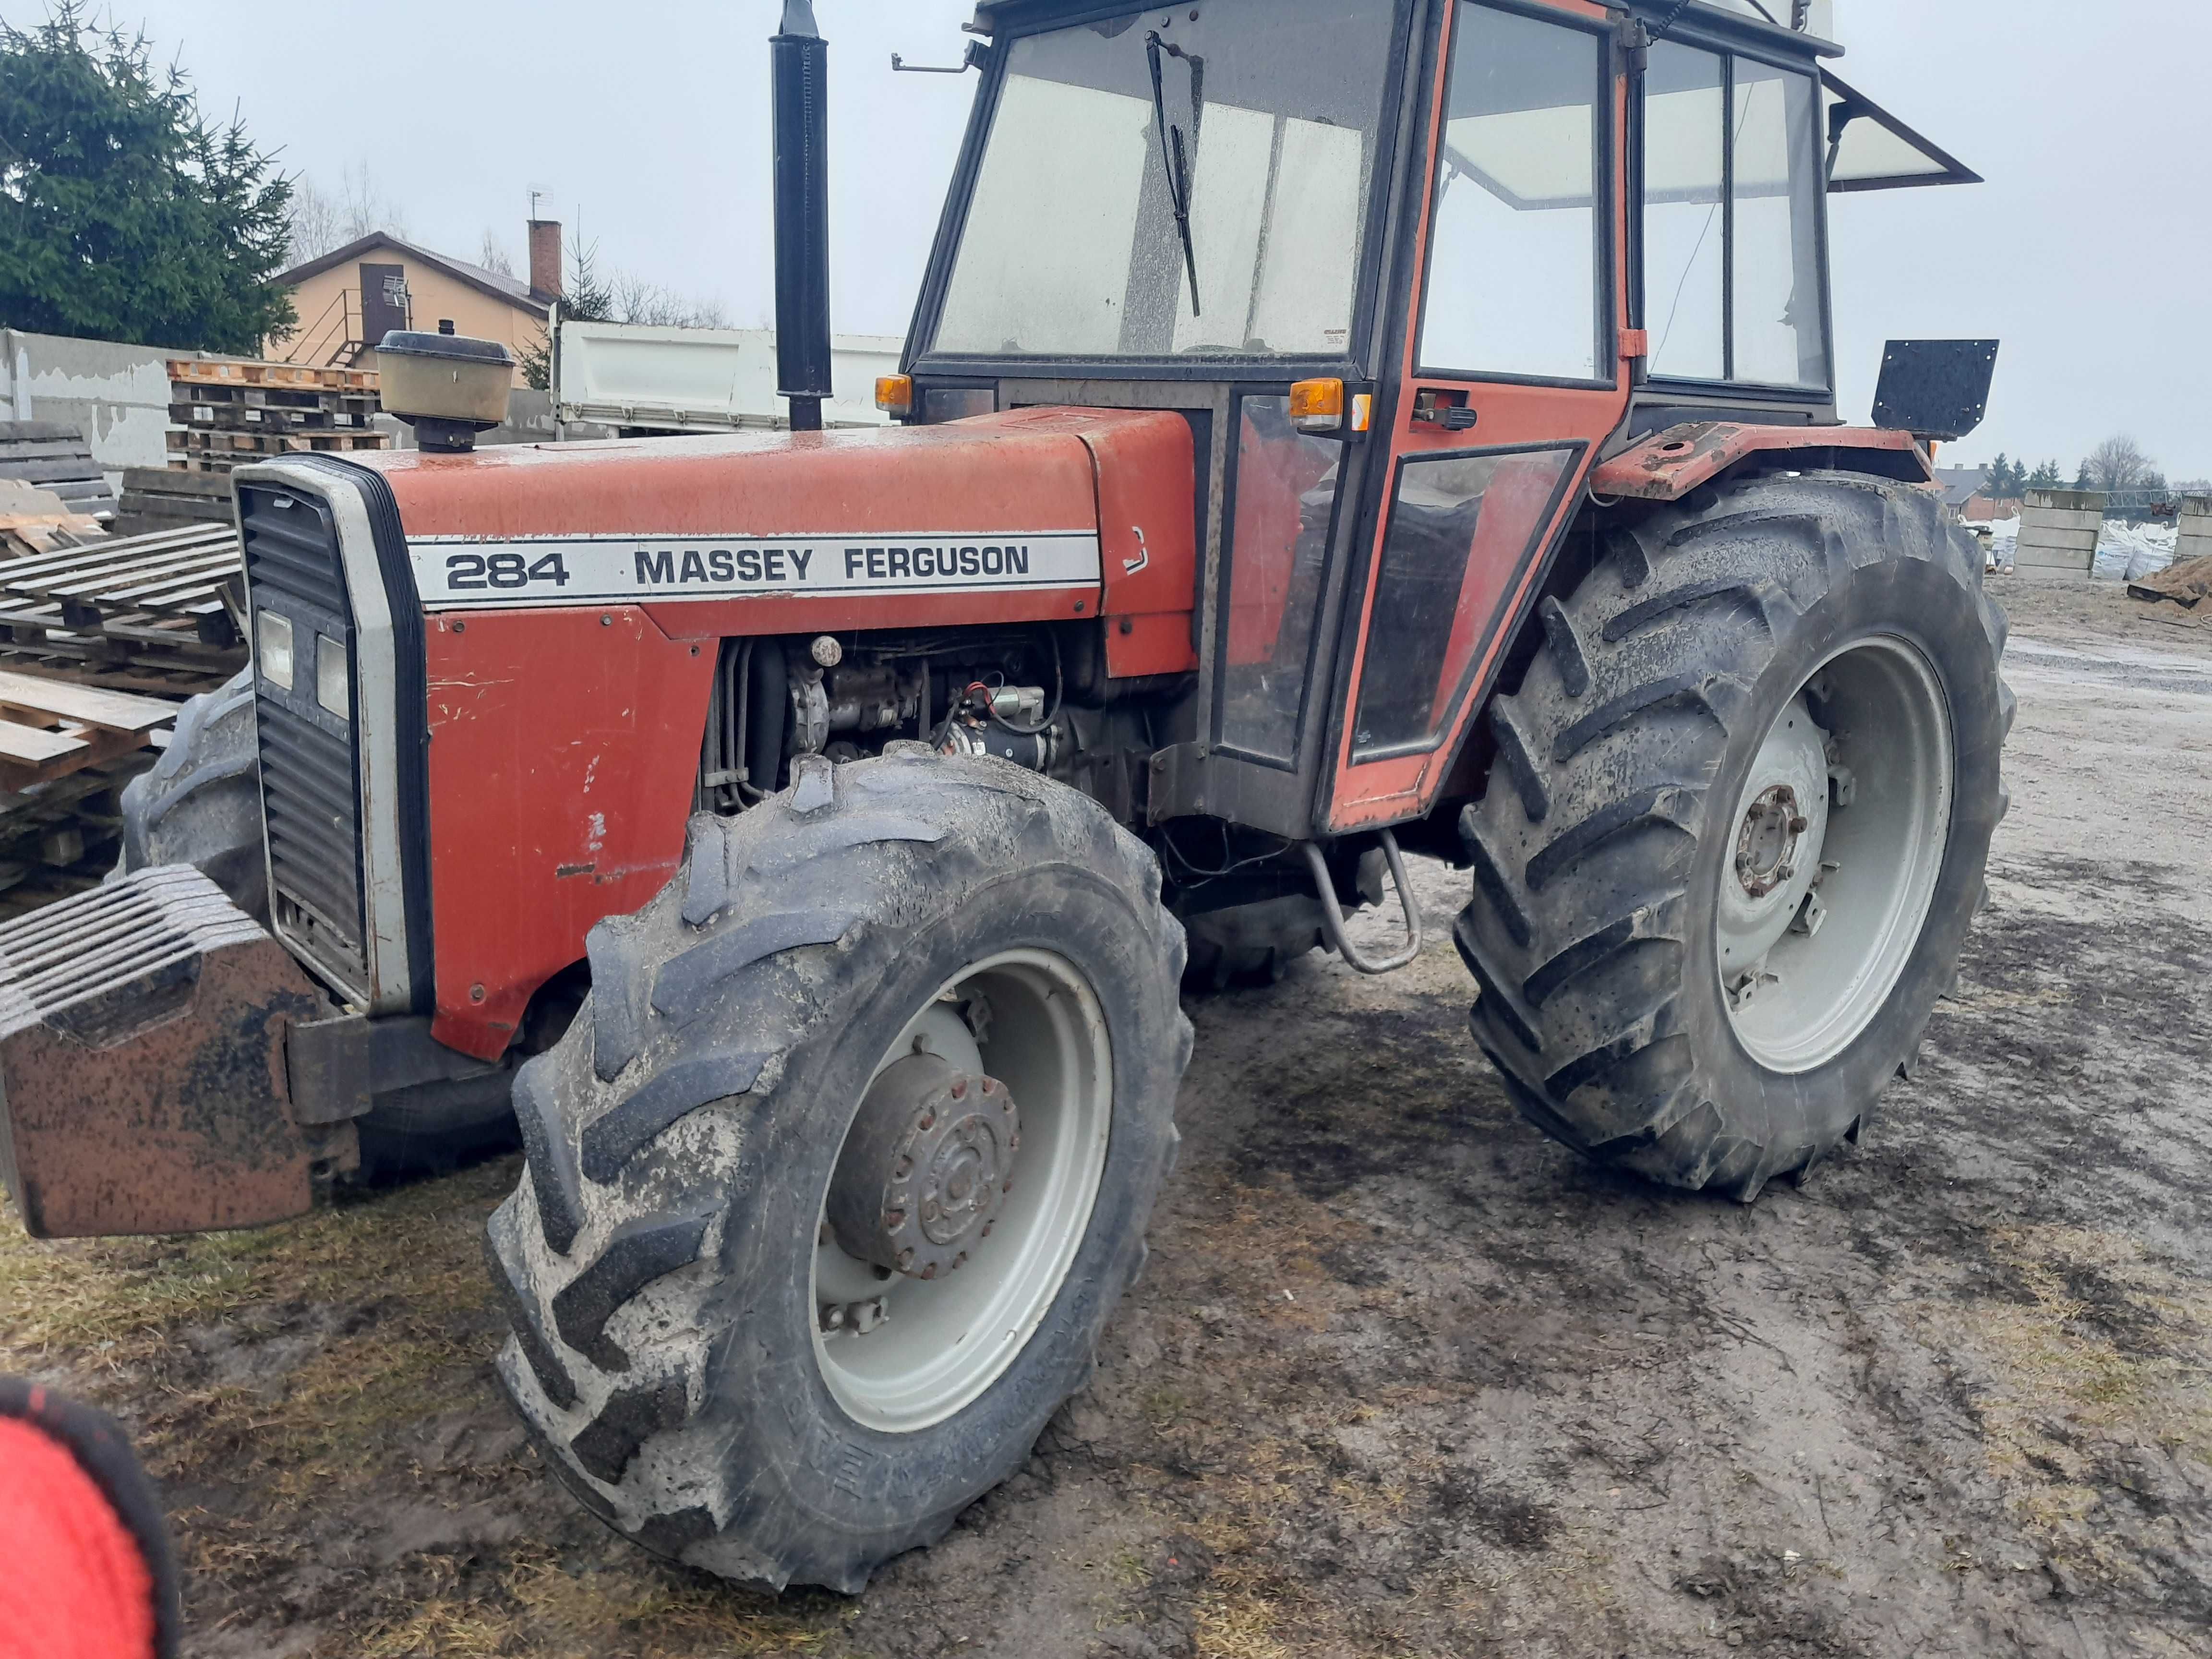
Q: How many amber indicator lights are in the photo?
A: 2